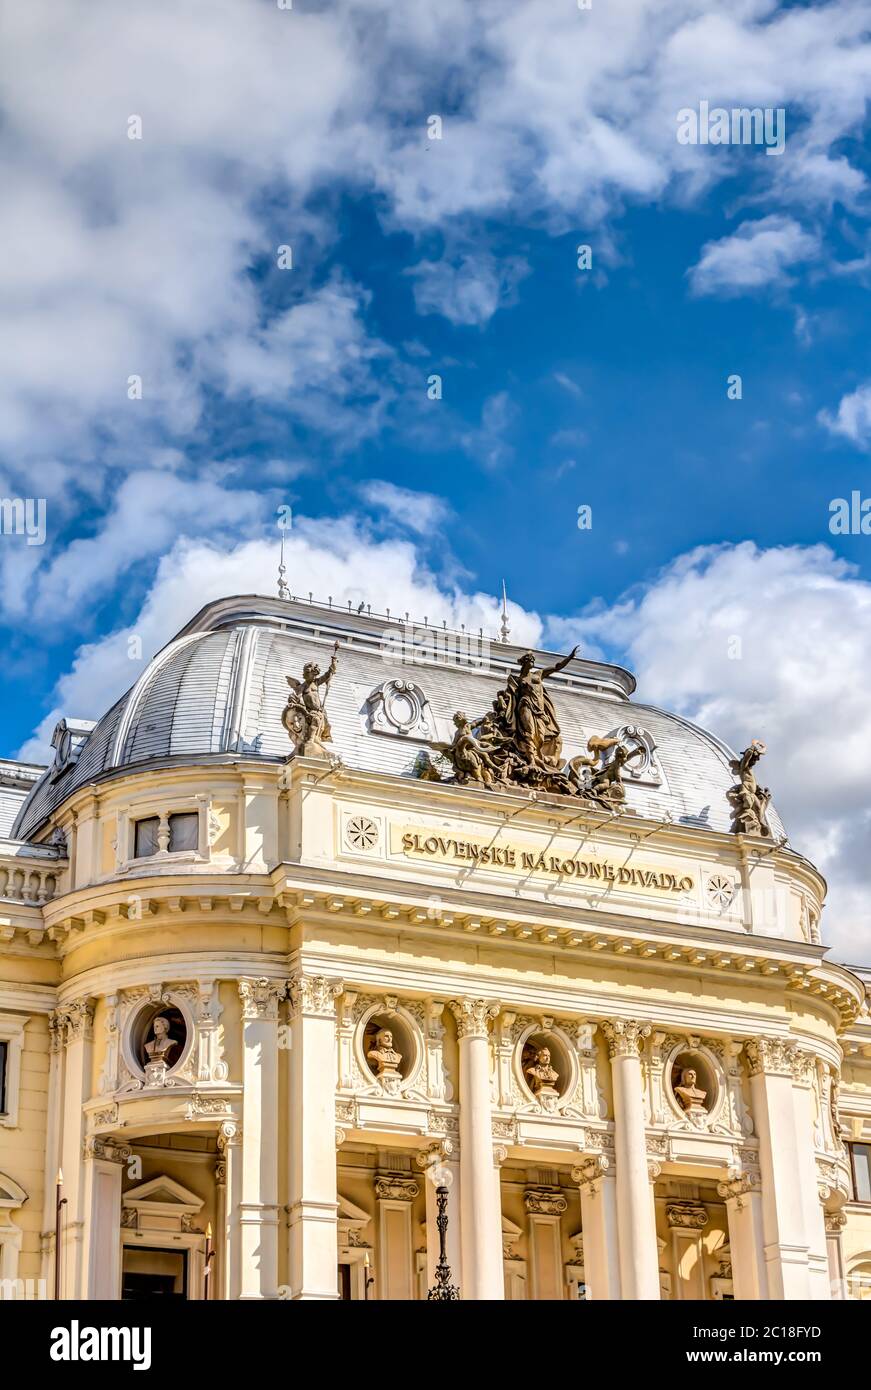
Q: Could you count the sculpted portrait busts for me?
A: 4